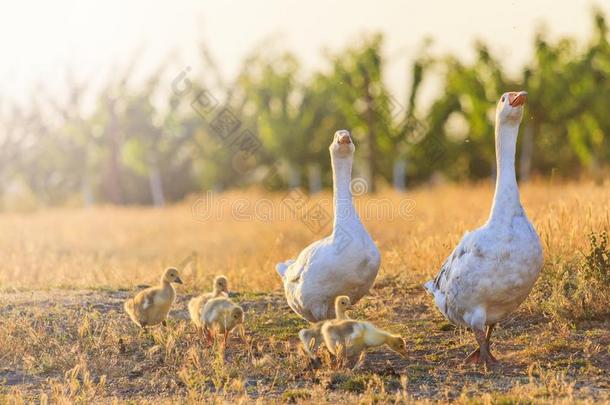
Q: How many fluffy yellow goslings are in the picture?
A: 5